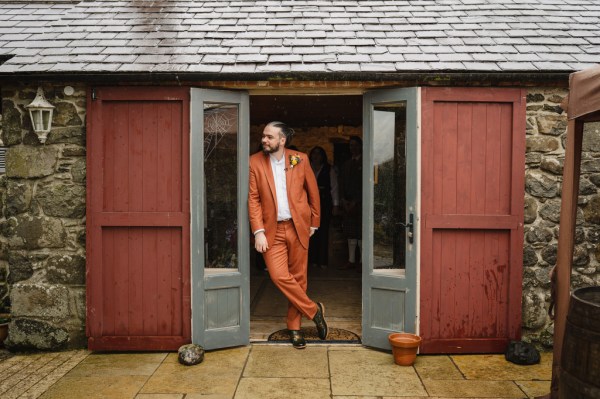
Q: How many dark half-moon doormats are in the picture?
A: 1